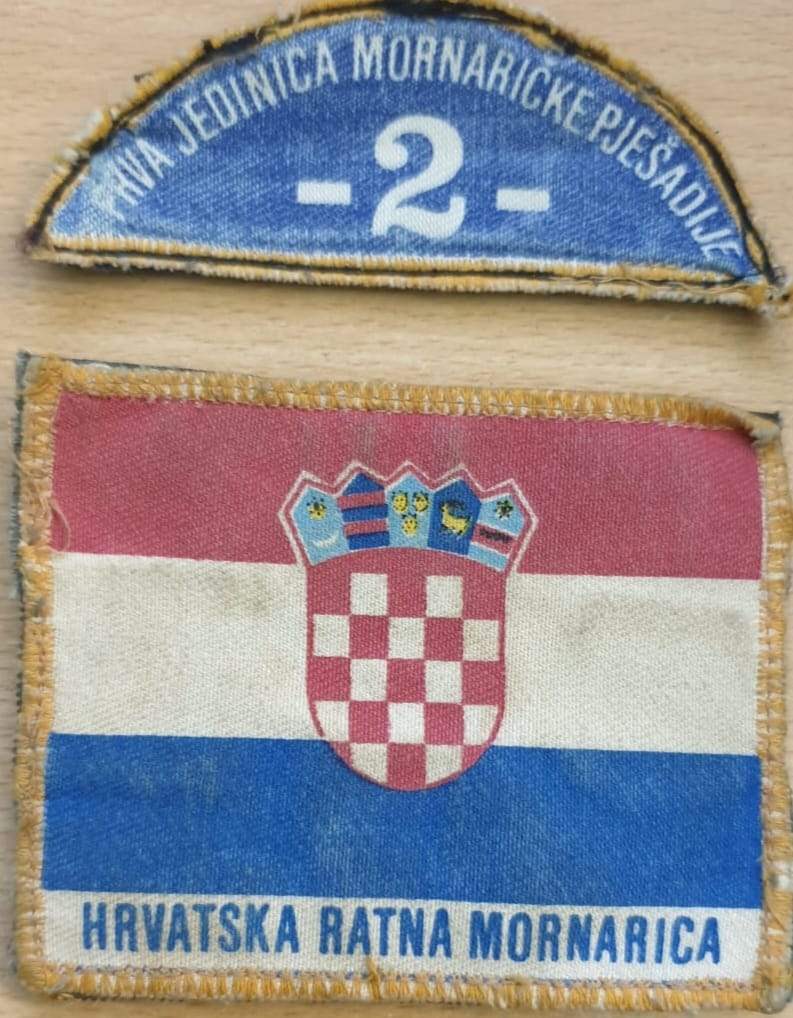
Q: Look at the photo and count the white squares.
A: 12